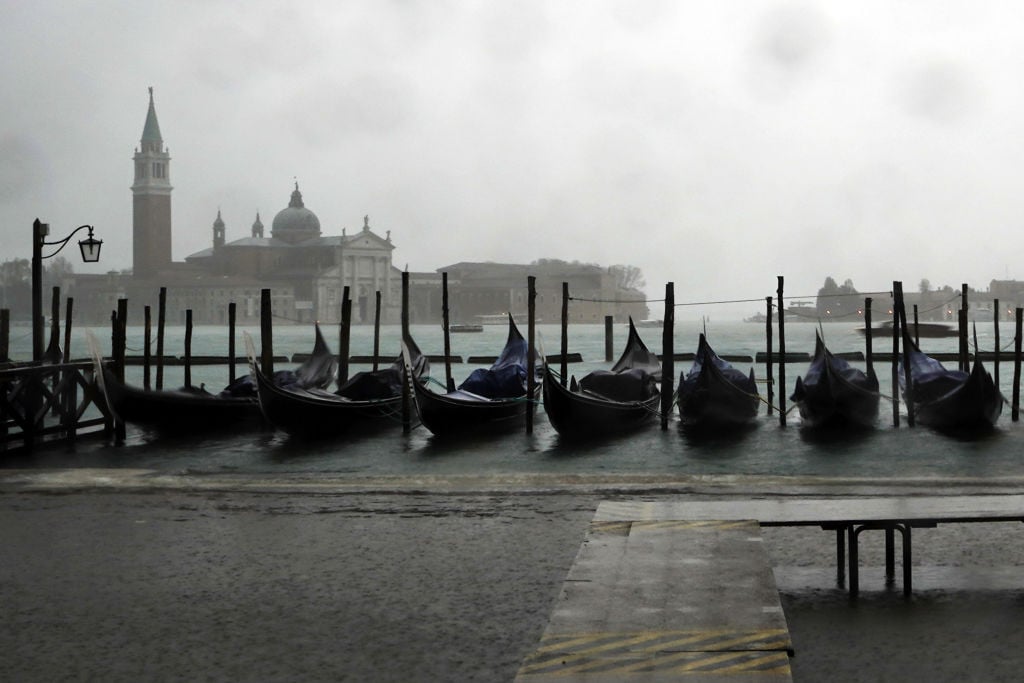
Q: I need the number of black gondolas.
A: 7